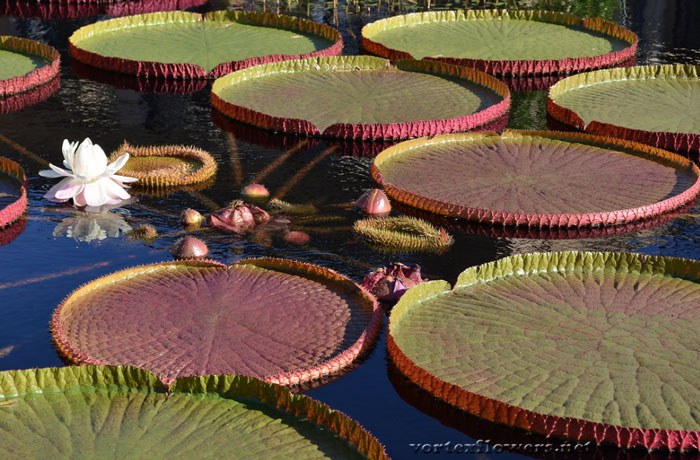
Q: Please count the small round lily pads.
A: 2